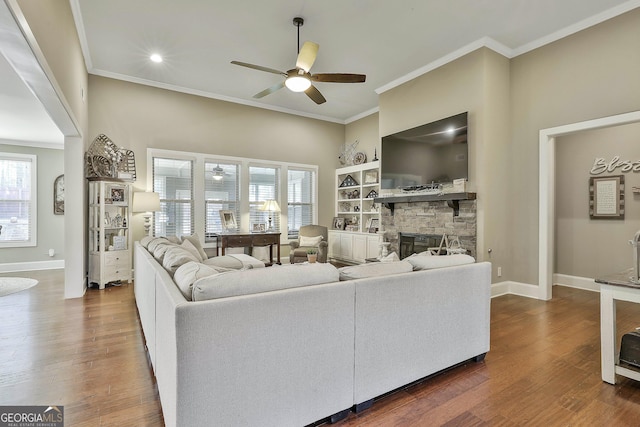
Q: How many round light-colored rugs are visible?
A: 1